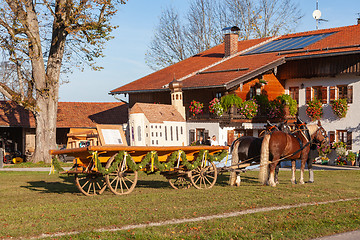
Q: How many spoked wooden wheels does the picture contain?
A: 4